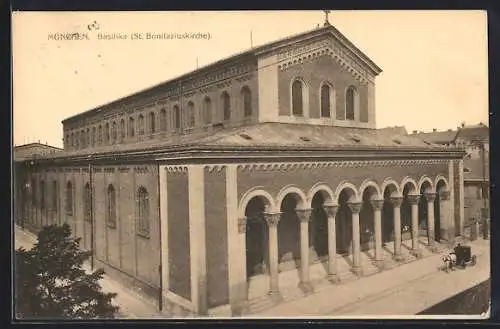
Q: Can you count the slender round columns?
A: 8